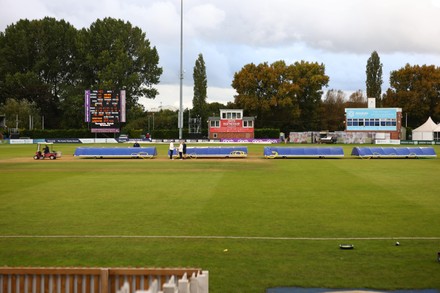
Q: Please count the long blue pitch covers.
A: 4